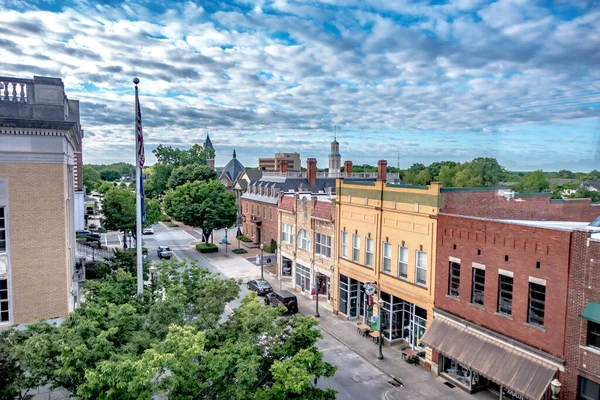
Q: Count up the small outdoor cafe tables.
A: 3